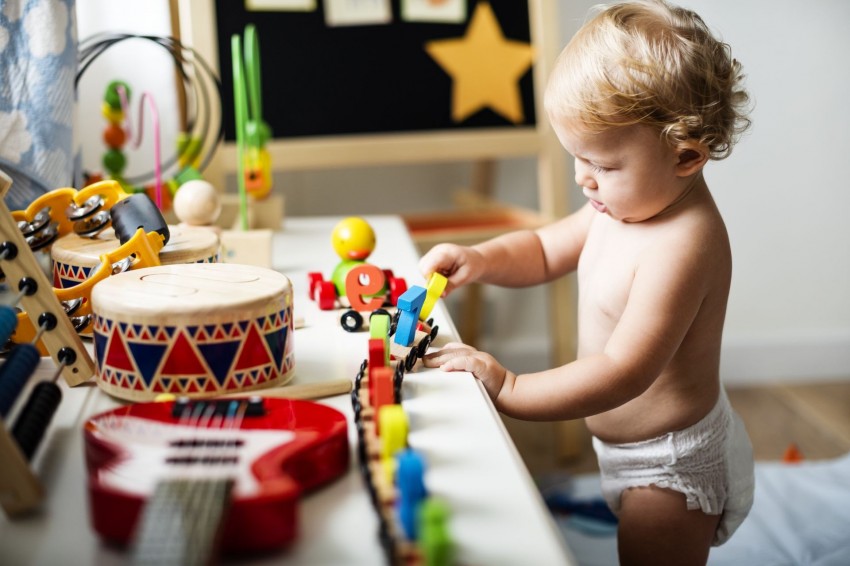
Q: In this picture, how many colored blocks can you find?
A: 9